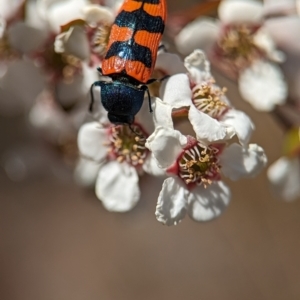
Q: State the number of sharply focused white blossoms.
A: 3